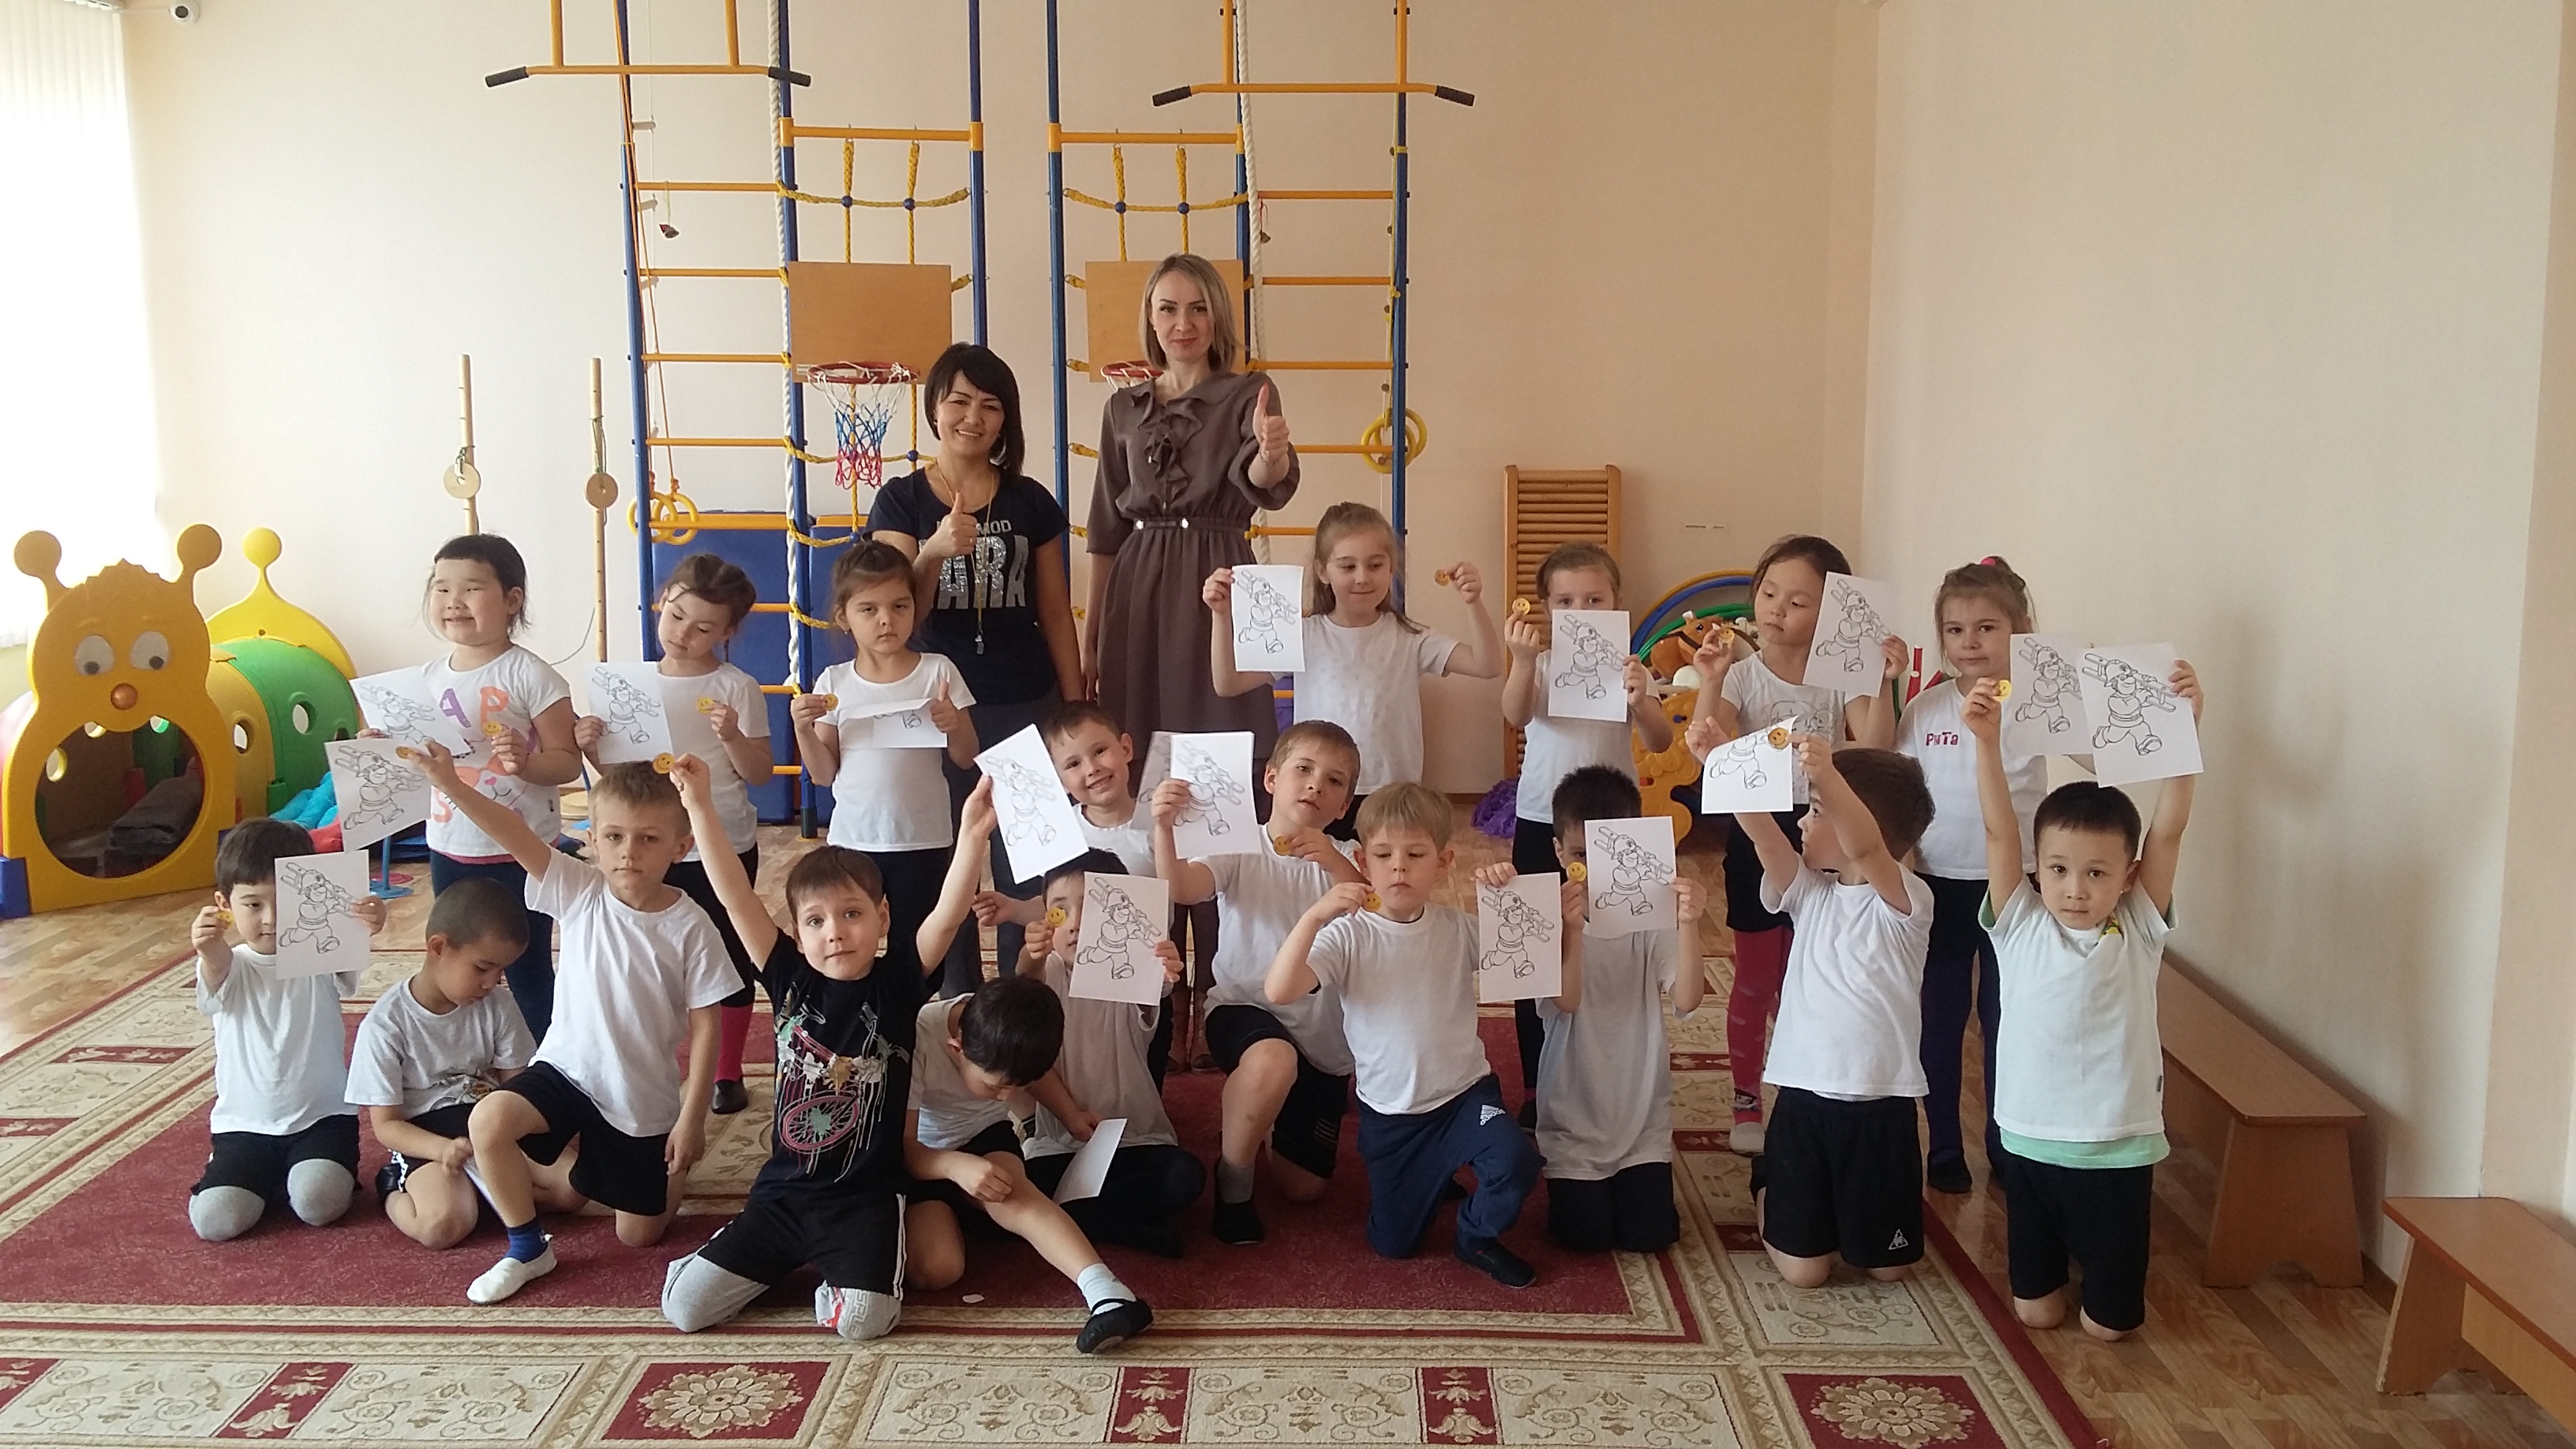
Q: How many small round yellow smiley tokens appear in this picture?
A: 15